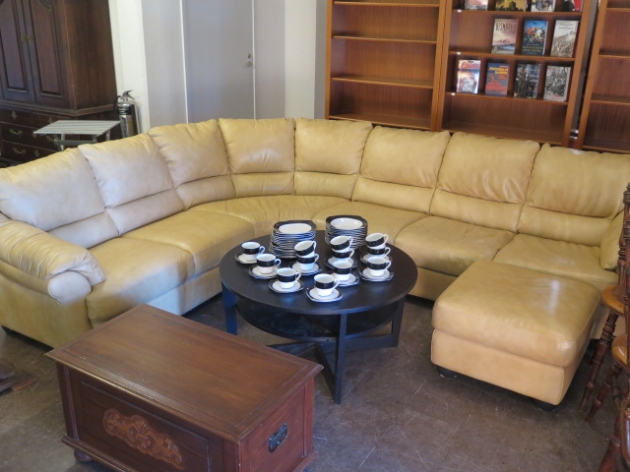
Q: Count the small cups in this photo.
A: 12